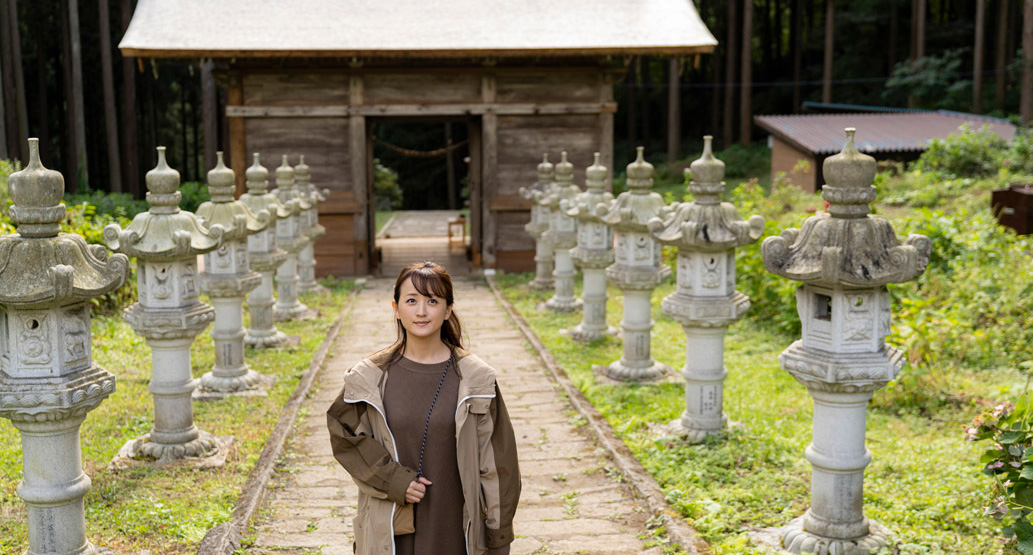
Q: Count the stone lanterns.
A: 12